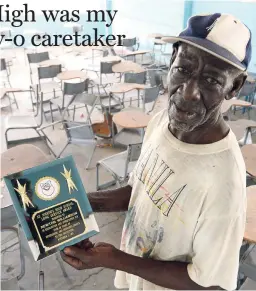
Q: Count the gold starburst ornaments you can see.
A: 2